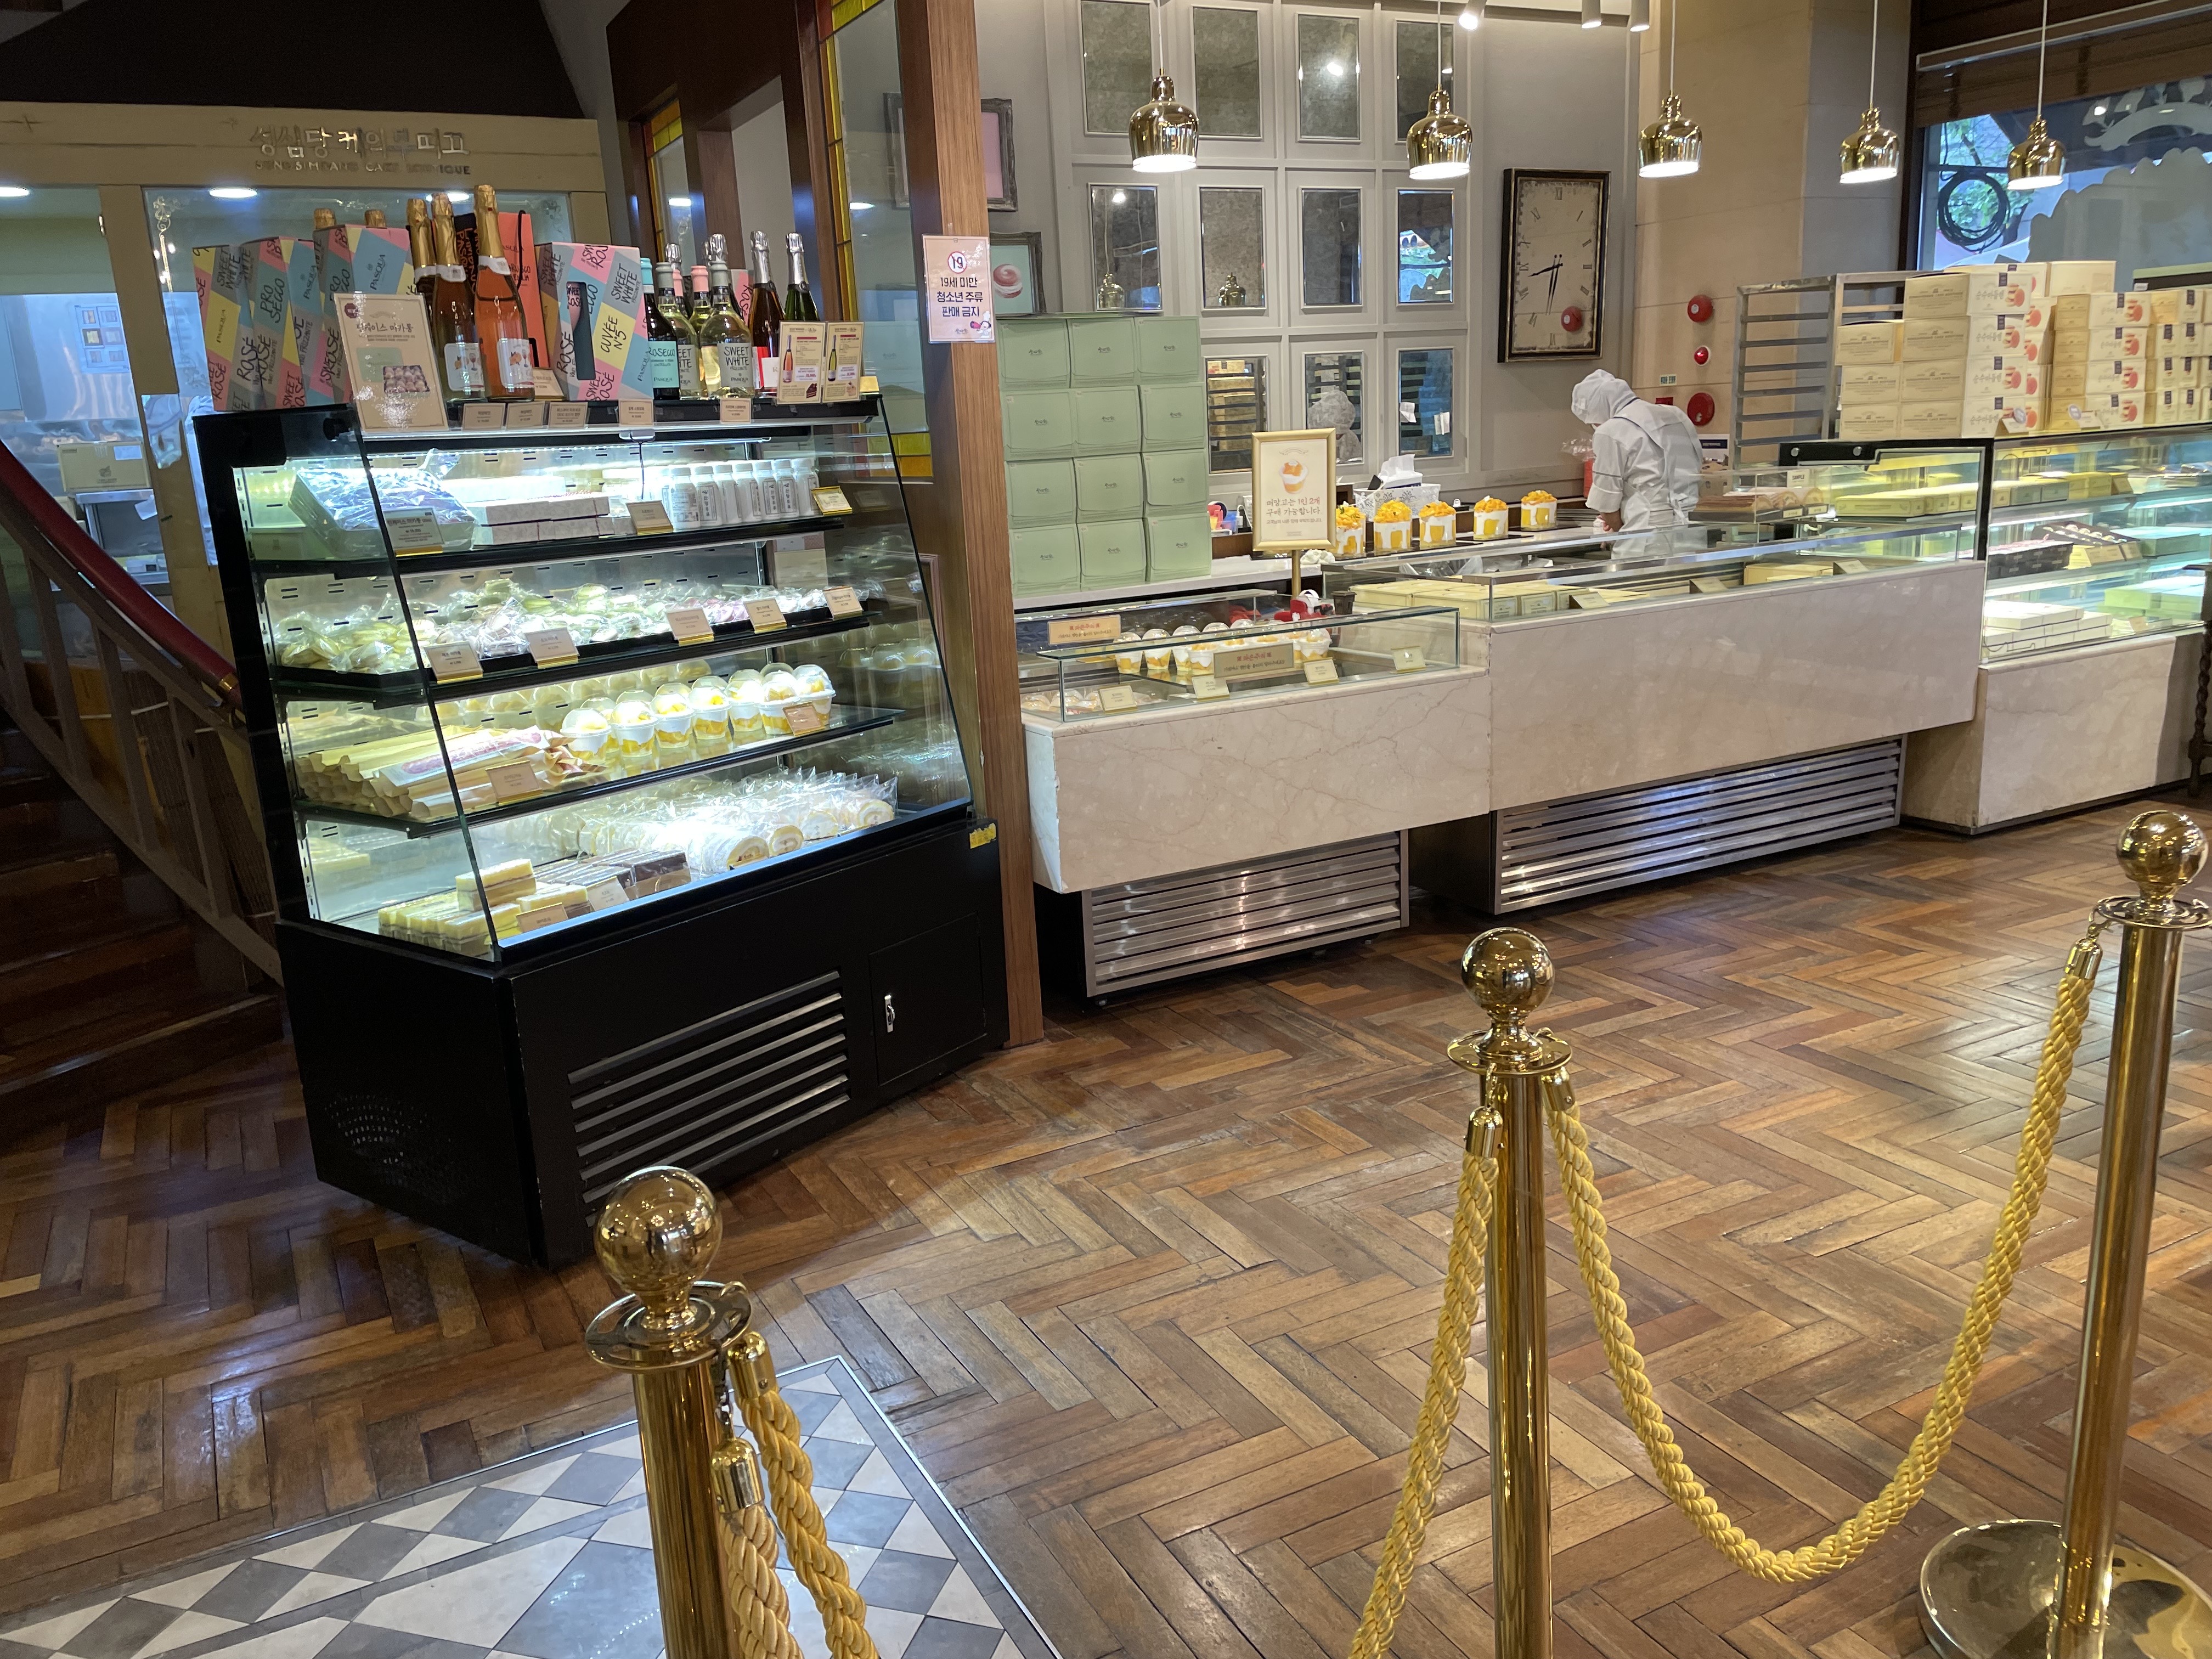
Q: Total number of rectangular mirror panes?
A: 11